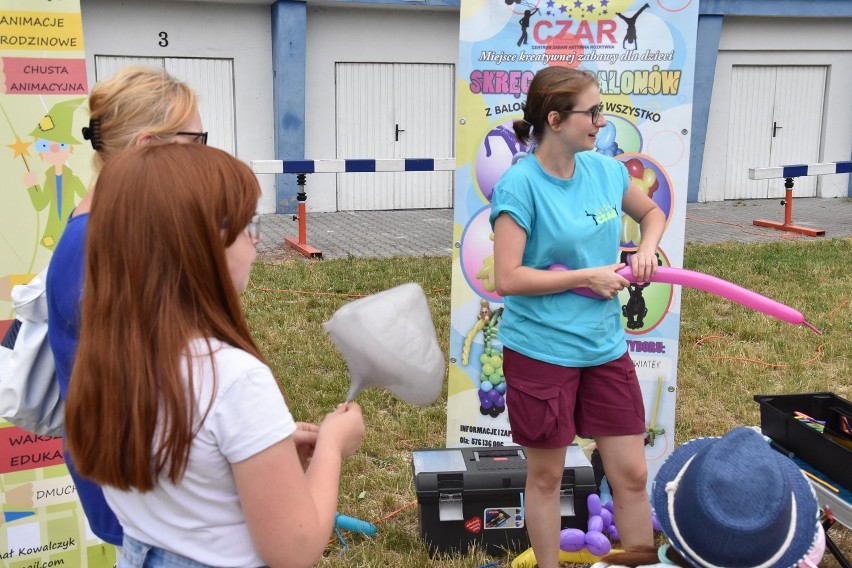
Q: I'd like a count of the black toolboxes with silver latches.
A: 1